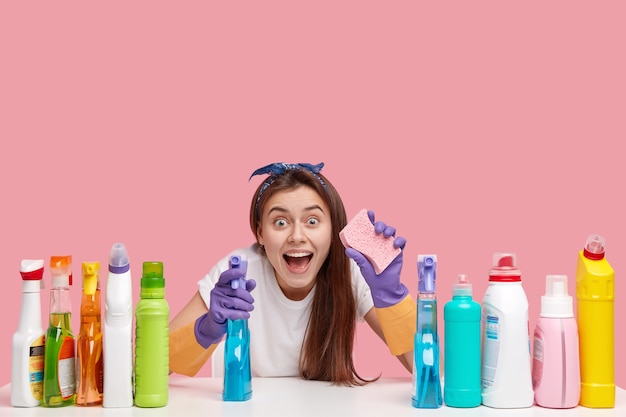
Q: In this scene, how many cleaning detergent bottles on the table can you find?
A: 11